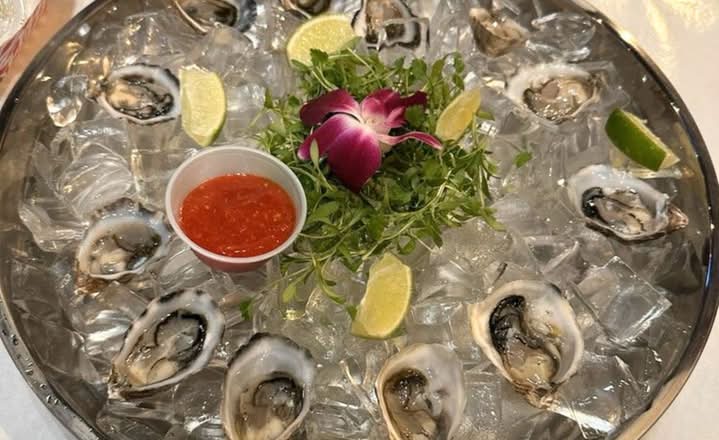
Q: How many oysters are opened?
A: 12